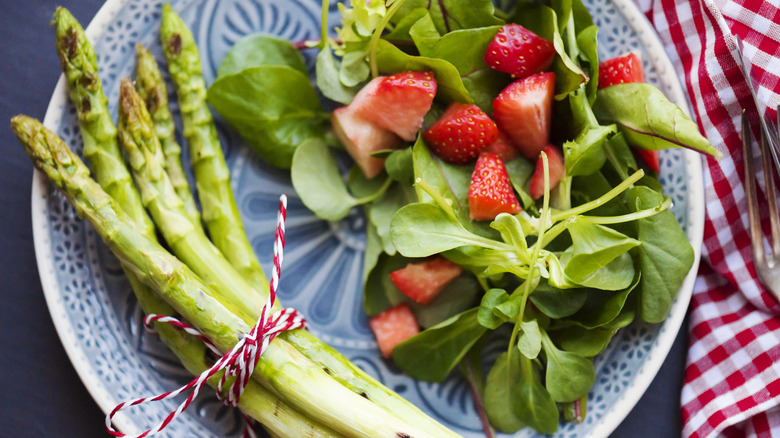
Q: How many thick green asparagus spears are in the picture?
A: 5